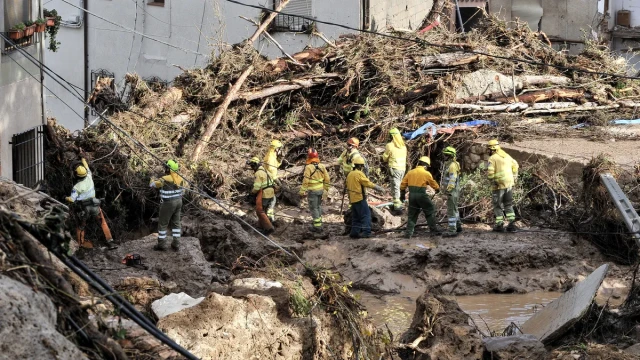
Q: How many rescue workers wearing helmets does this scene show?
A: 11